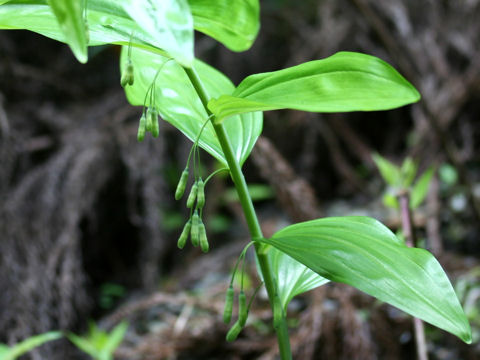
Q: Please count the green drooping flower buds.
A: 14